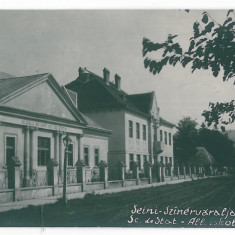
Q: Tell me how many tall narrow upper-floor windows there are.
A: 6